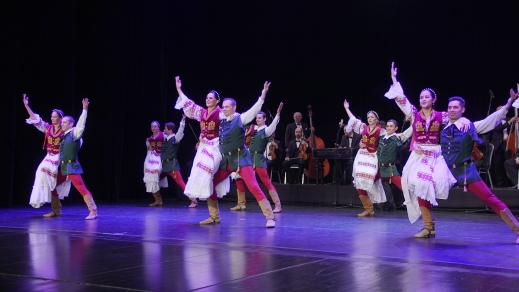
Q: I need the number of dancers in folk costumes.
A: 12